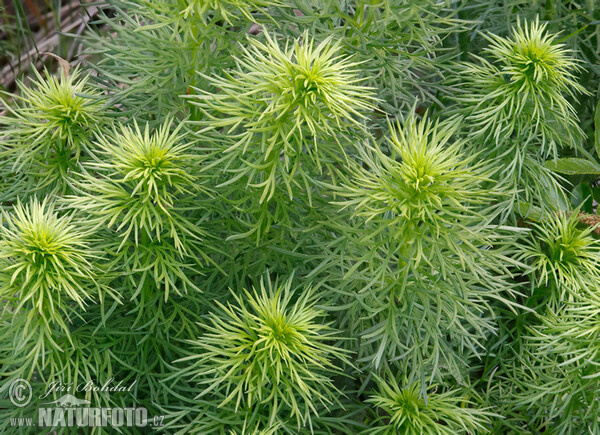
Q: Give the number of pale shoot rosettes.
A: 9